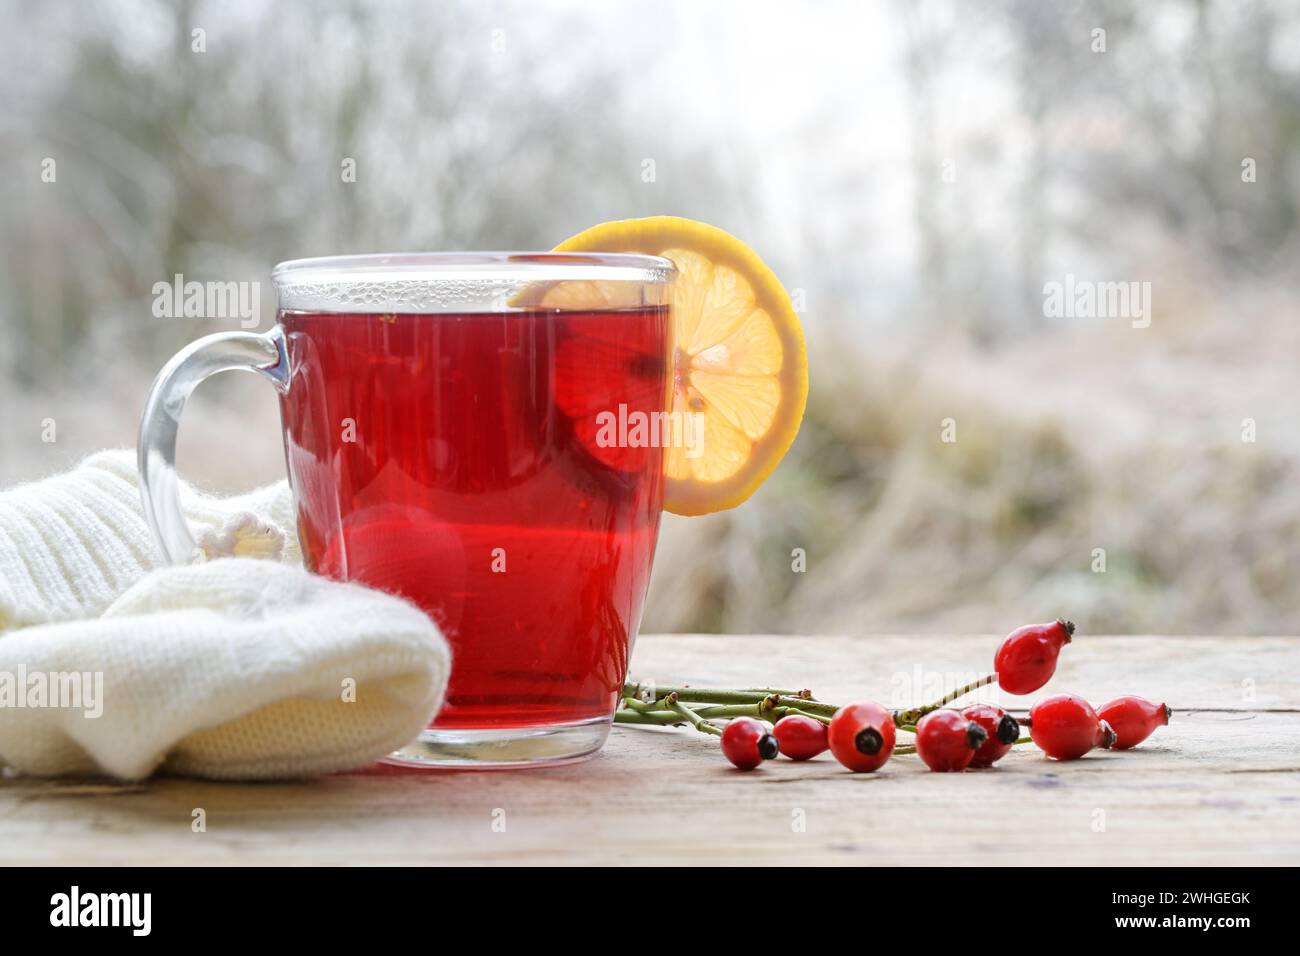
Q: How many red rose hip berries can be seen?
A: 8